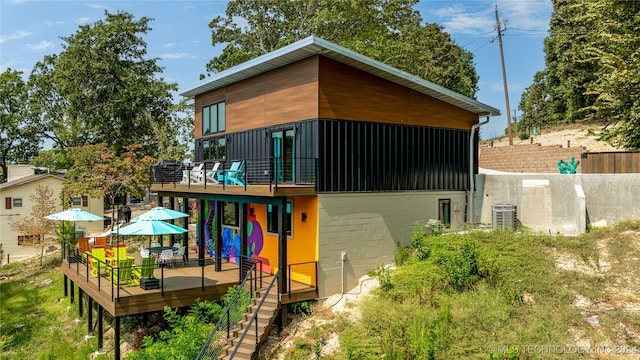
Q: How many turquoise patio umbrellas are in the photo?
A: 3